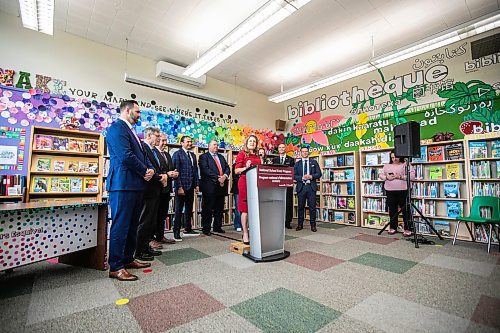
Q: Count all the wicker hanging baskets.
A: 0